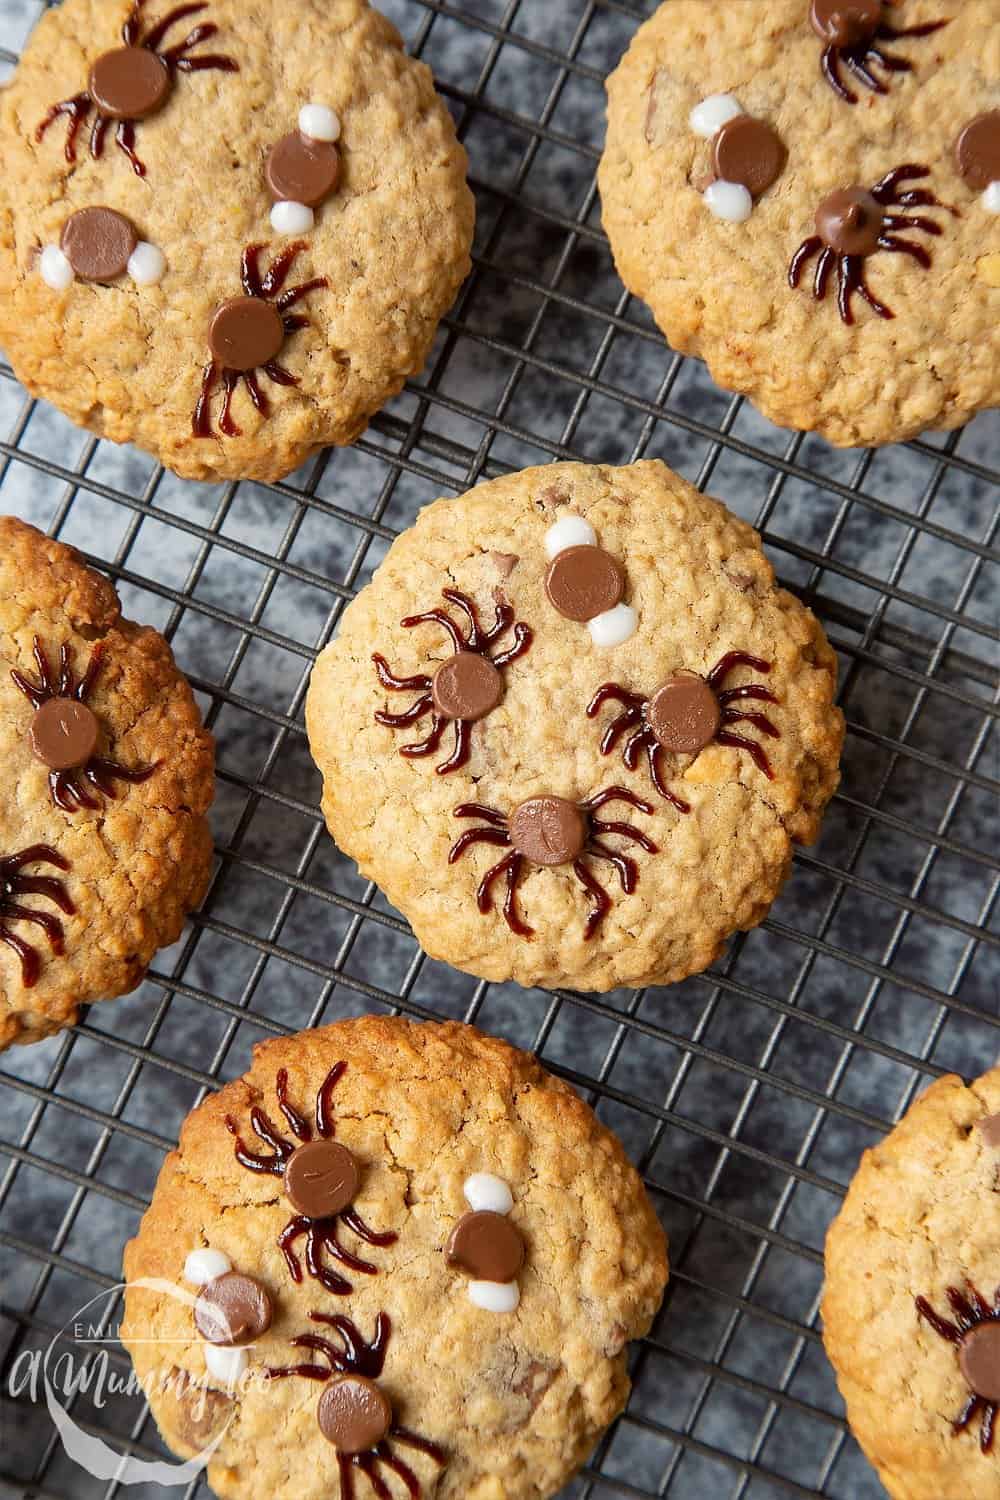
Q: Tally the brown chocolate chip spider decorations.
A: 12